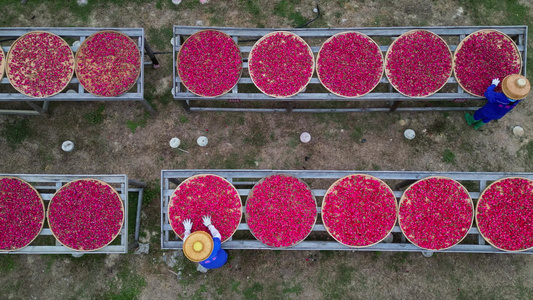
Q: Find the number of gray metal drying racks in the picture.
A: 4